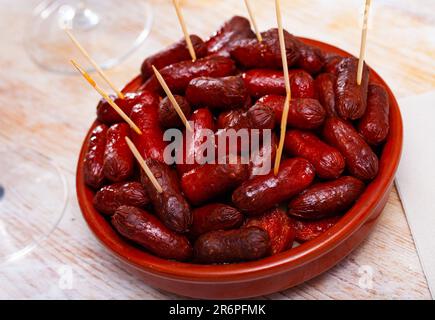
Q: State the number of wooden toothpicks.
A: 9